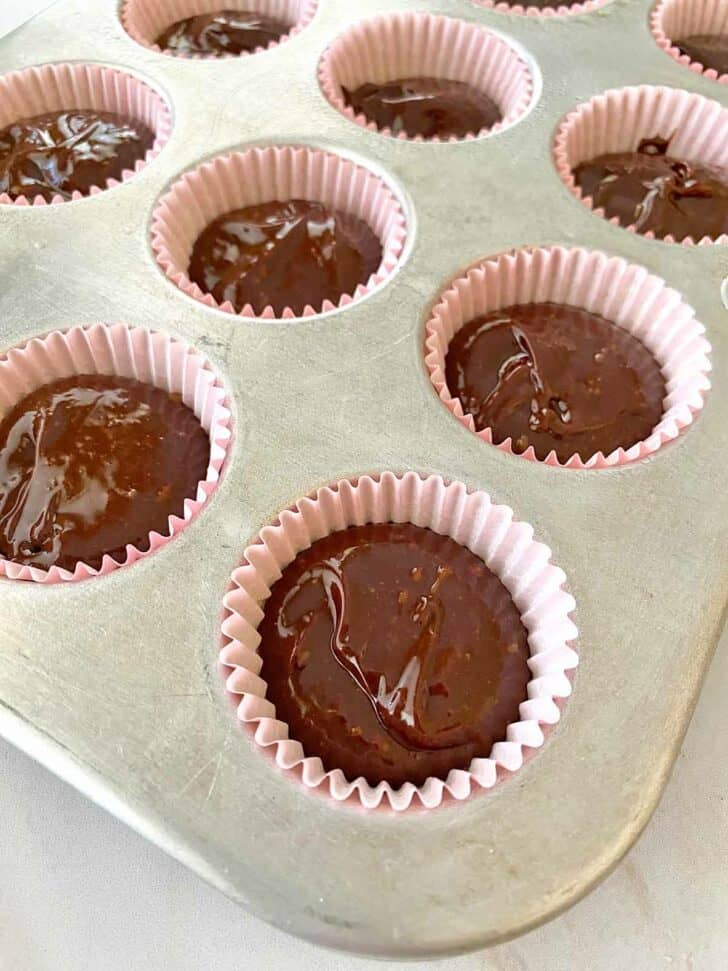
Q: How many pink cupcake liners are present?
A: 10